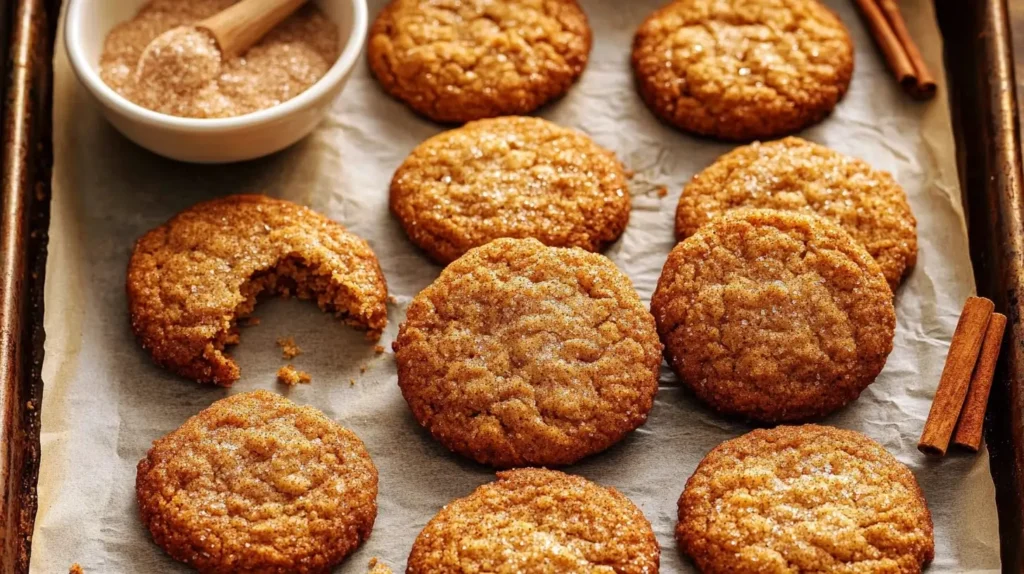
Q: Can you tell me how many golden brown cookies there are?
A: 10